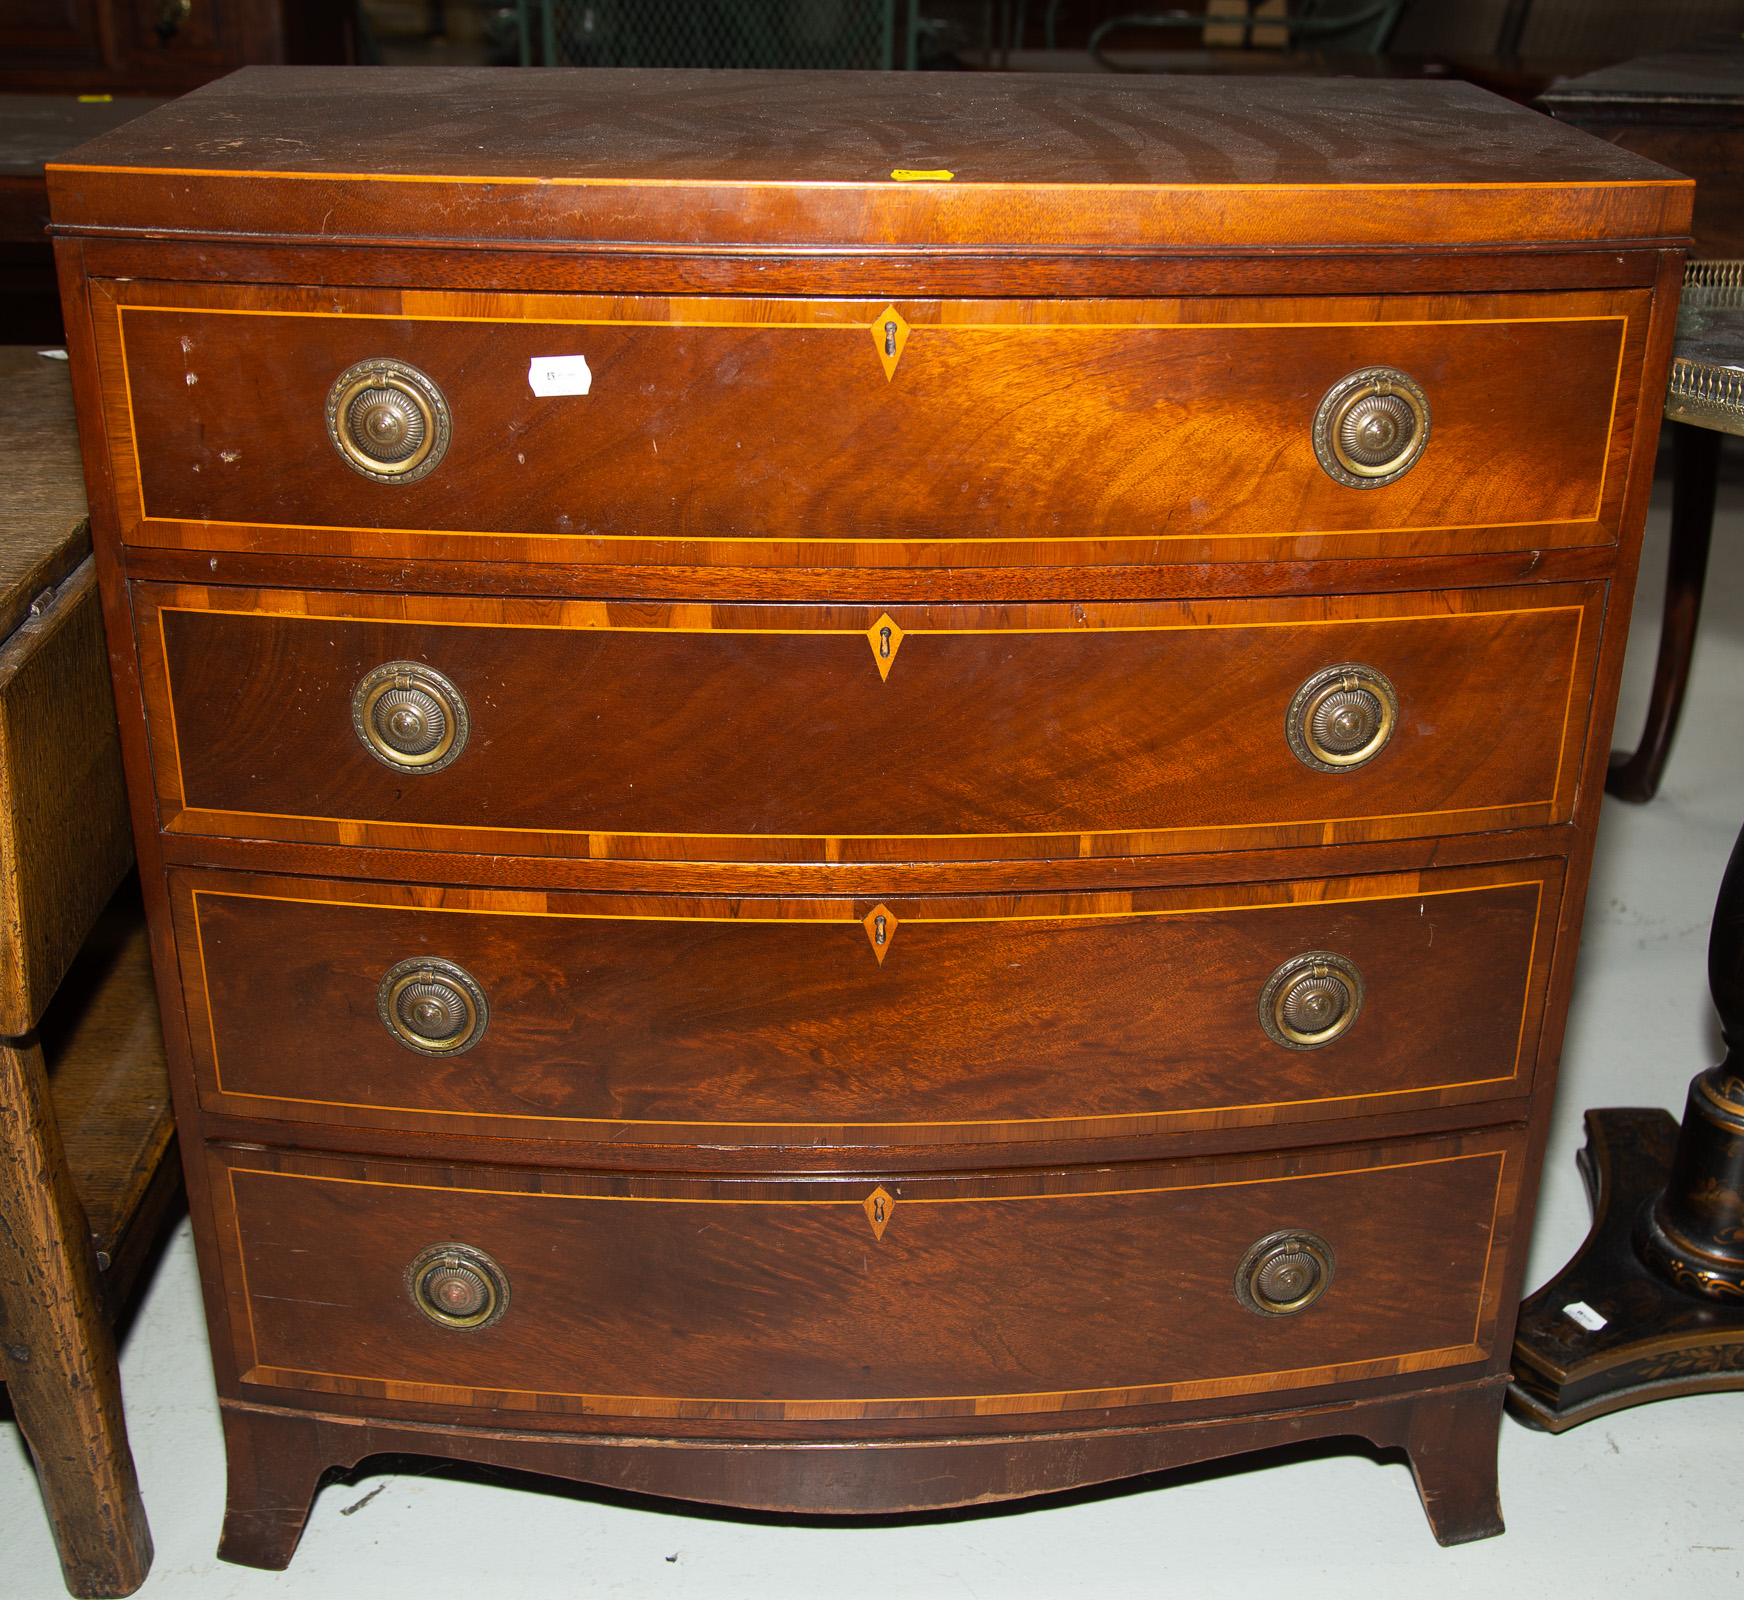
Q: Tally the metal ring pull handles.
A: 8